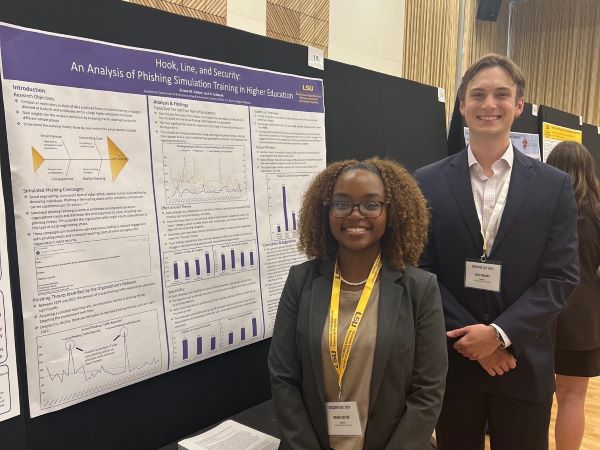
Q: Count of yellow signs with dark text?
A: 1